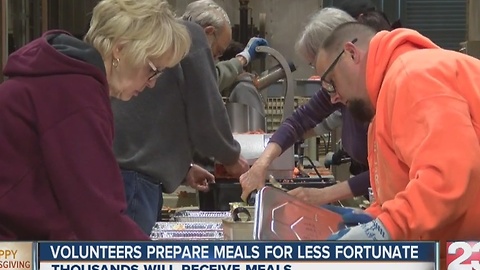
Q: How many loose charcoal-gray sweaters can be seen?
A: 1